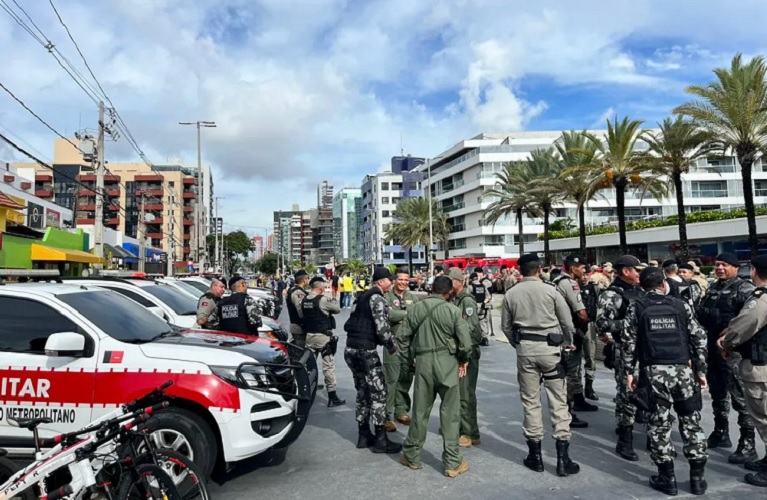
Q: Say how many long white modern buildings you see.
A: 1